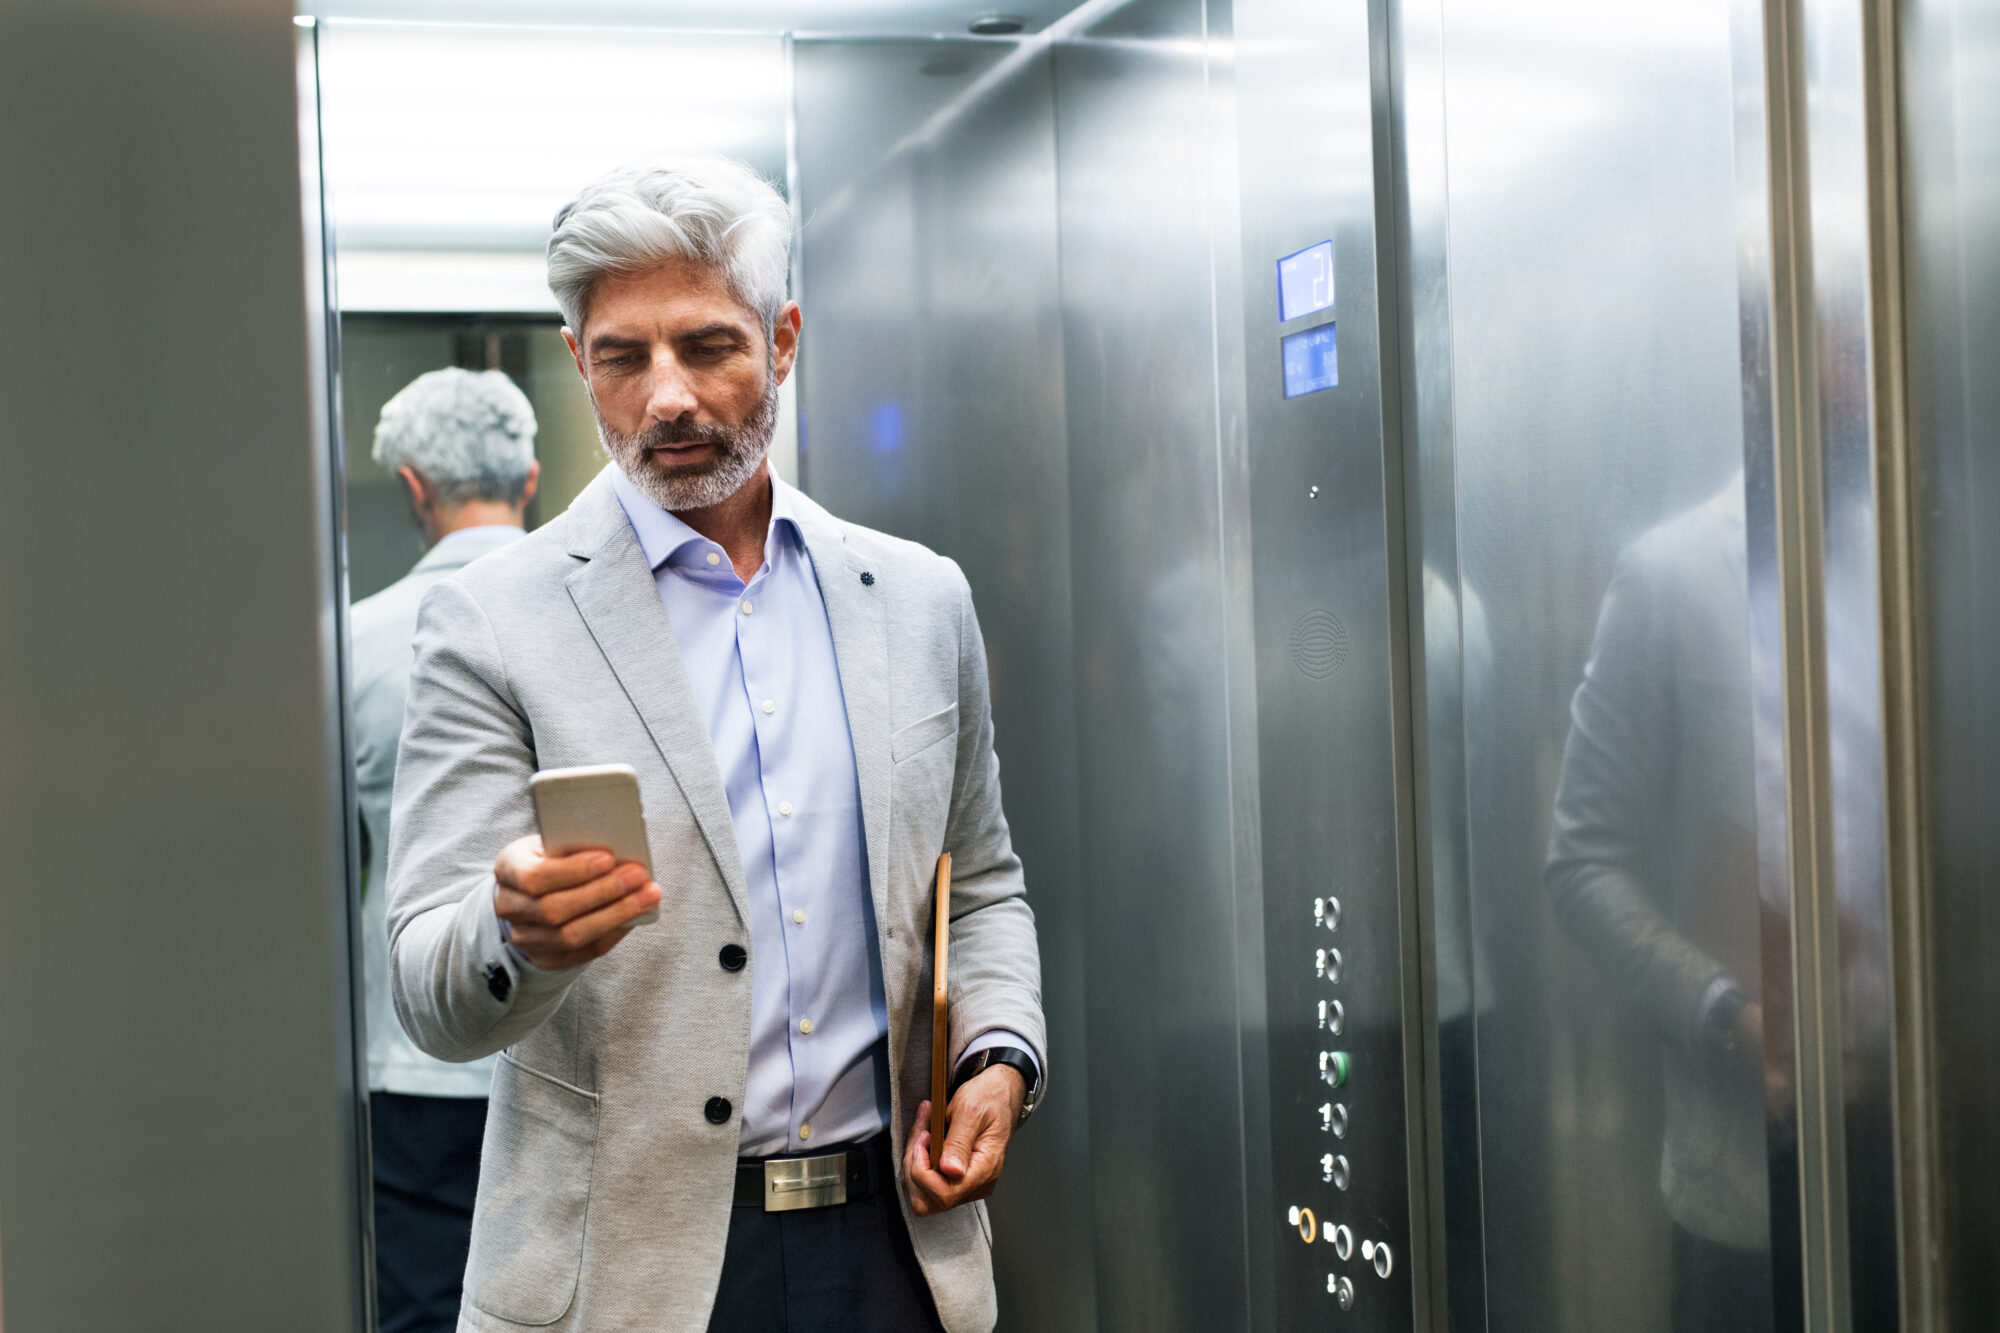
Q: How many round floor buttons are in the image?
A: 6